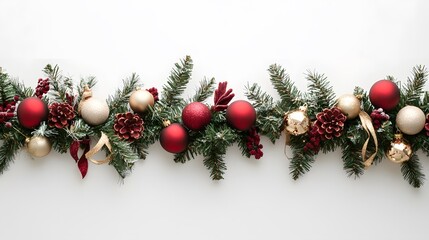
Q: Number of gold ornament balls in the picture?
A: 7